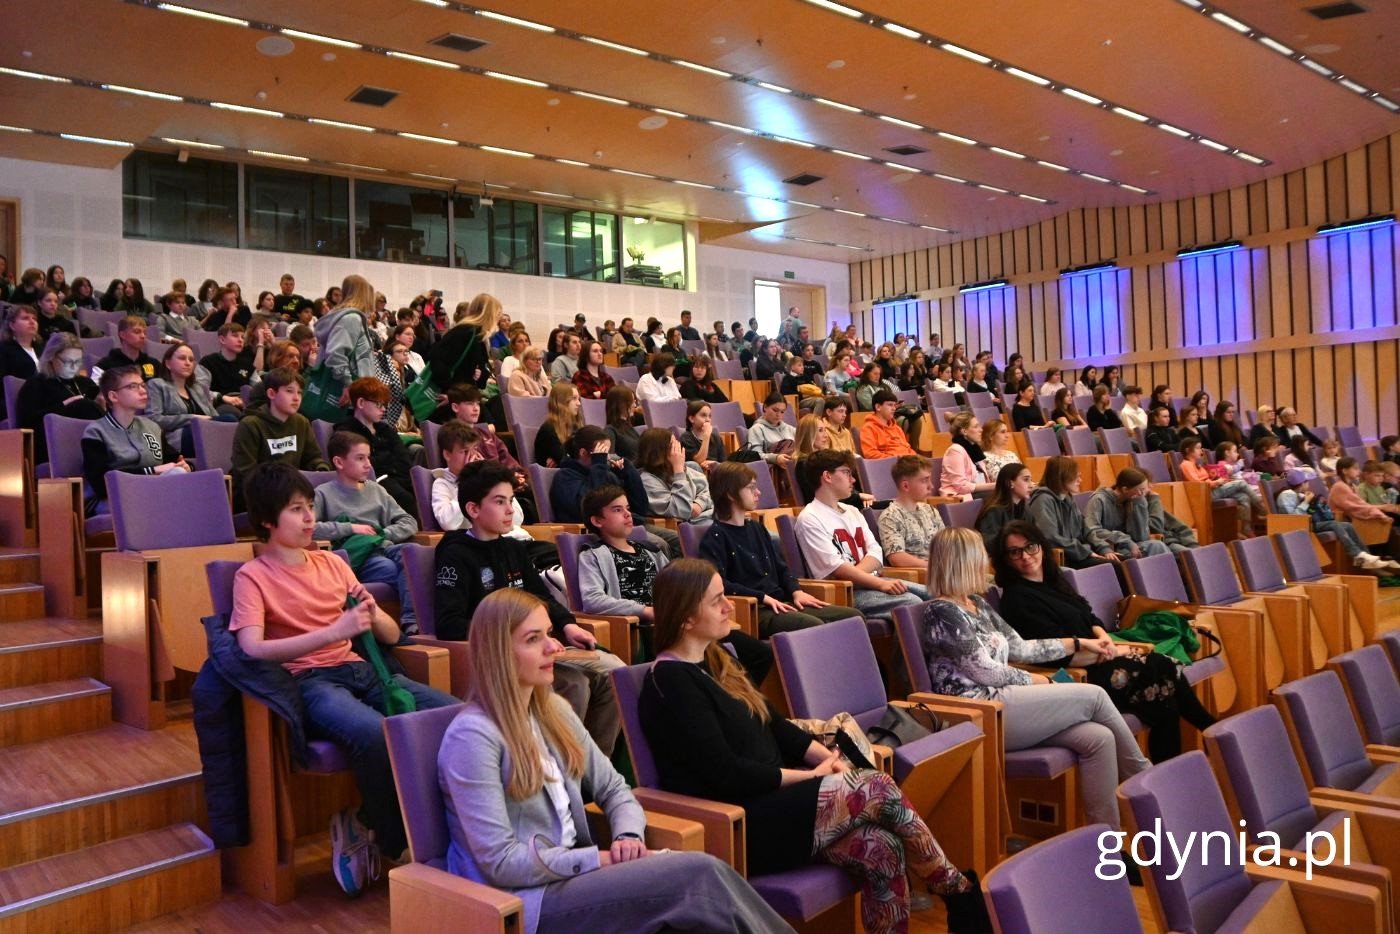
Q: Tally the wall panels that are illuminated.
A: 5